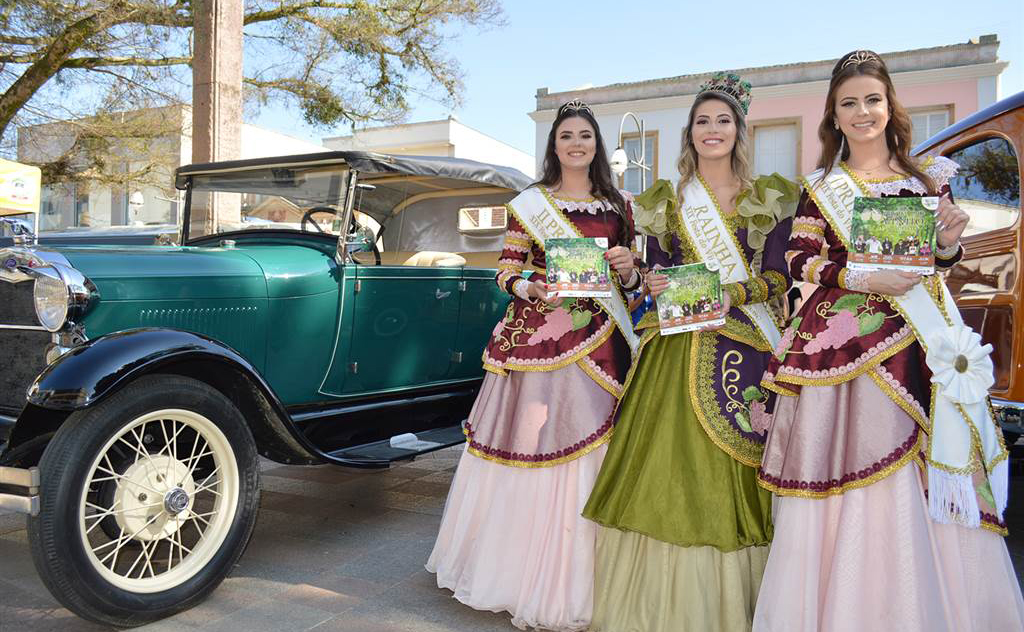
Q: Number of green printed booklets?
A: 3